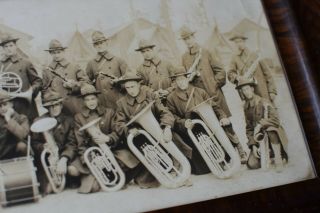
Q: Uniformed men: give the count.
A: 12